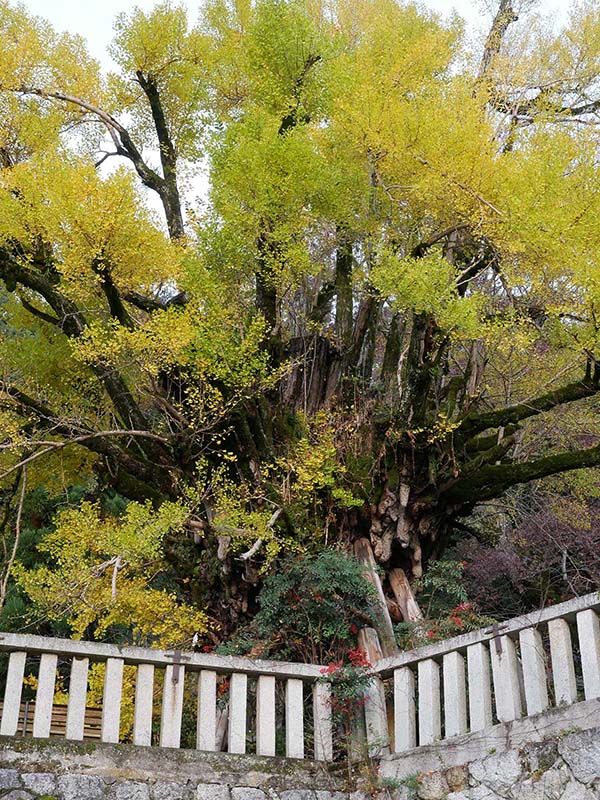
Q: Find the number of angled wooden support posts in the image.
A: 3